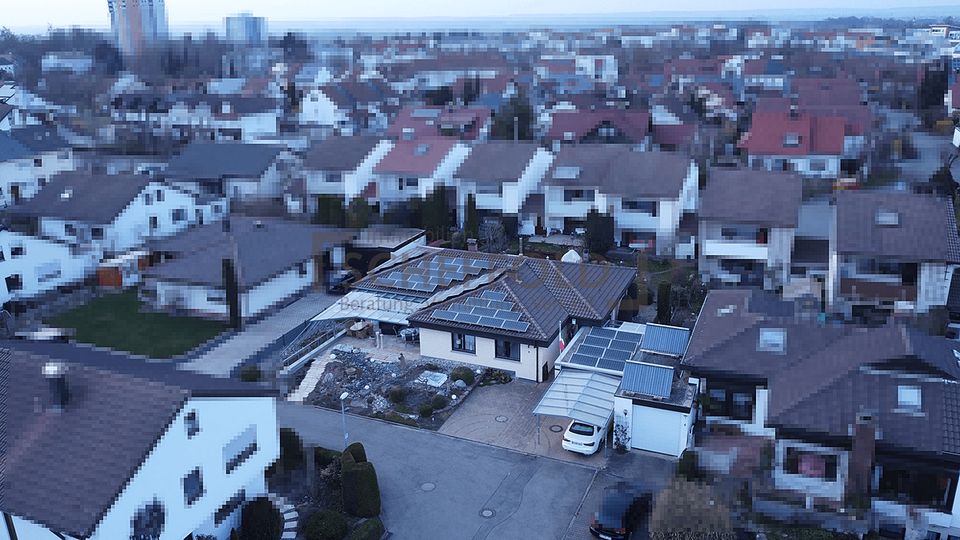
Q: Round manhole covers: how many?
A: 4